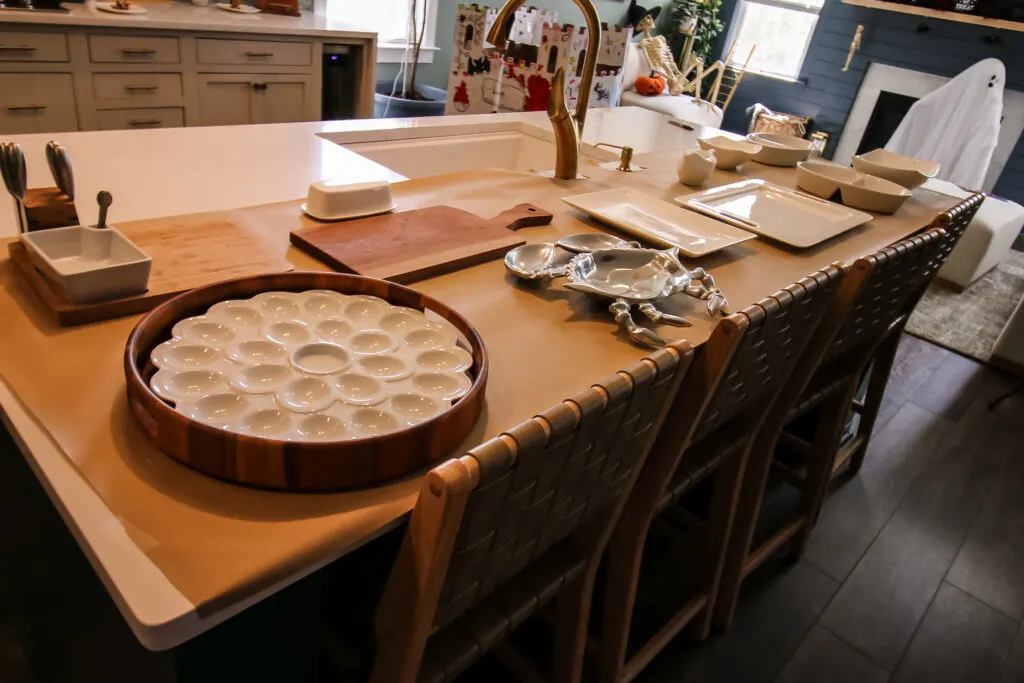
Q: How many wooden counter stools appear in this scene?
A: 4